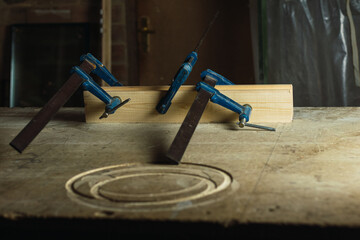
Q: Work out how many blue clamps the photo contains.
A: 3